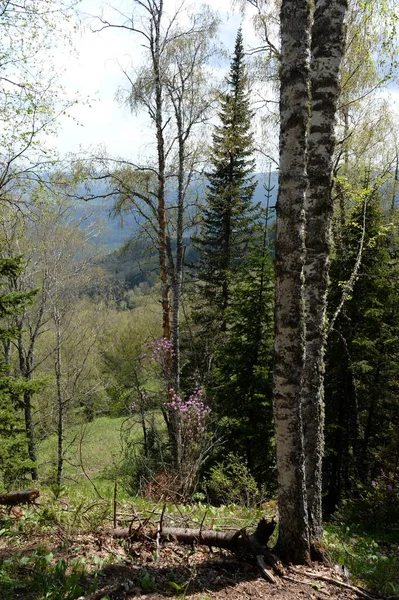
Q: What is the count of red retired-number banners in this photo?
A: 0